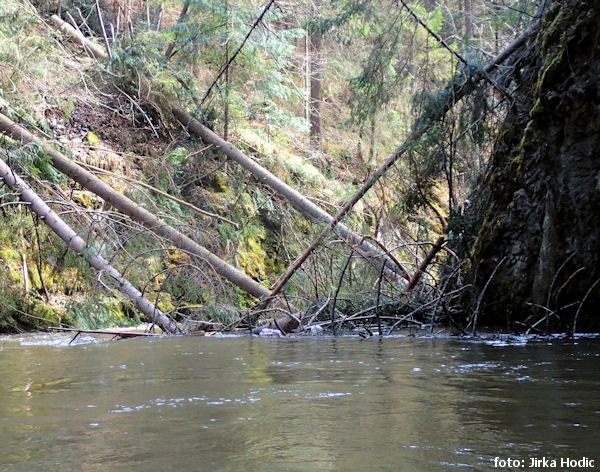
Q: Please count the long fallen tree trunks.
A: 4